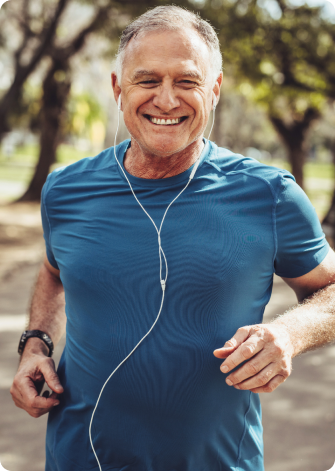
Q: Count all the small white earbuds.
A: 2